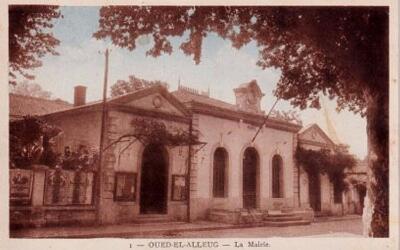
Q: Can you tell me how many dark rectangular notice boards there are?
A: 2